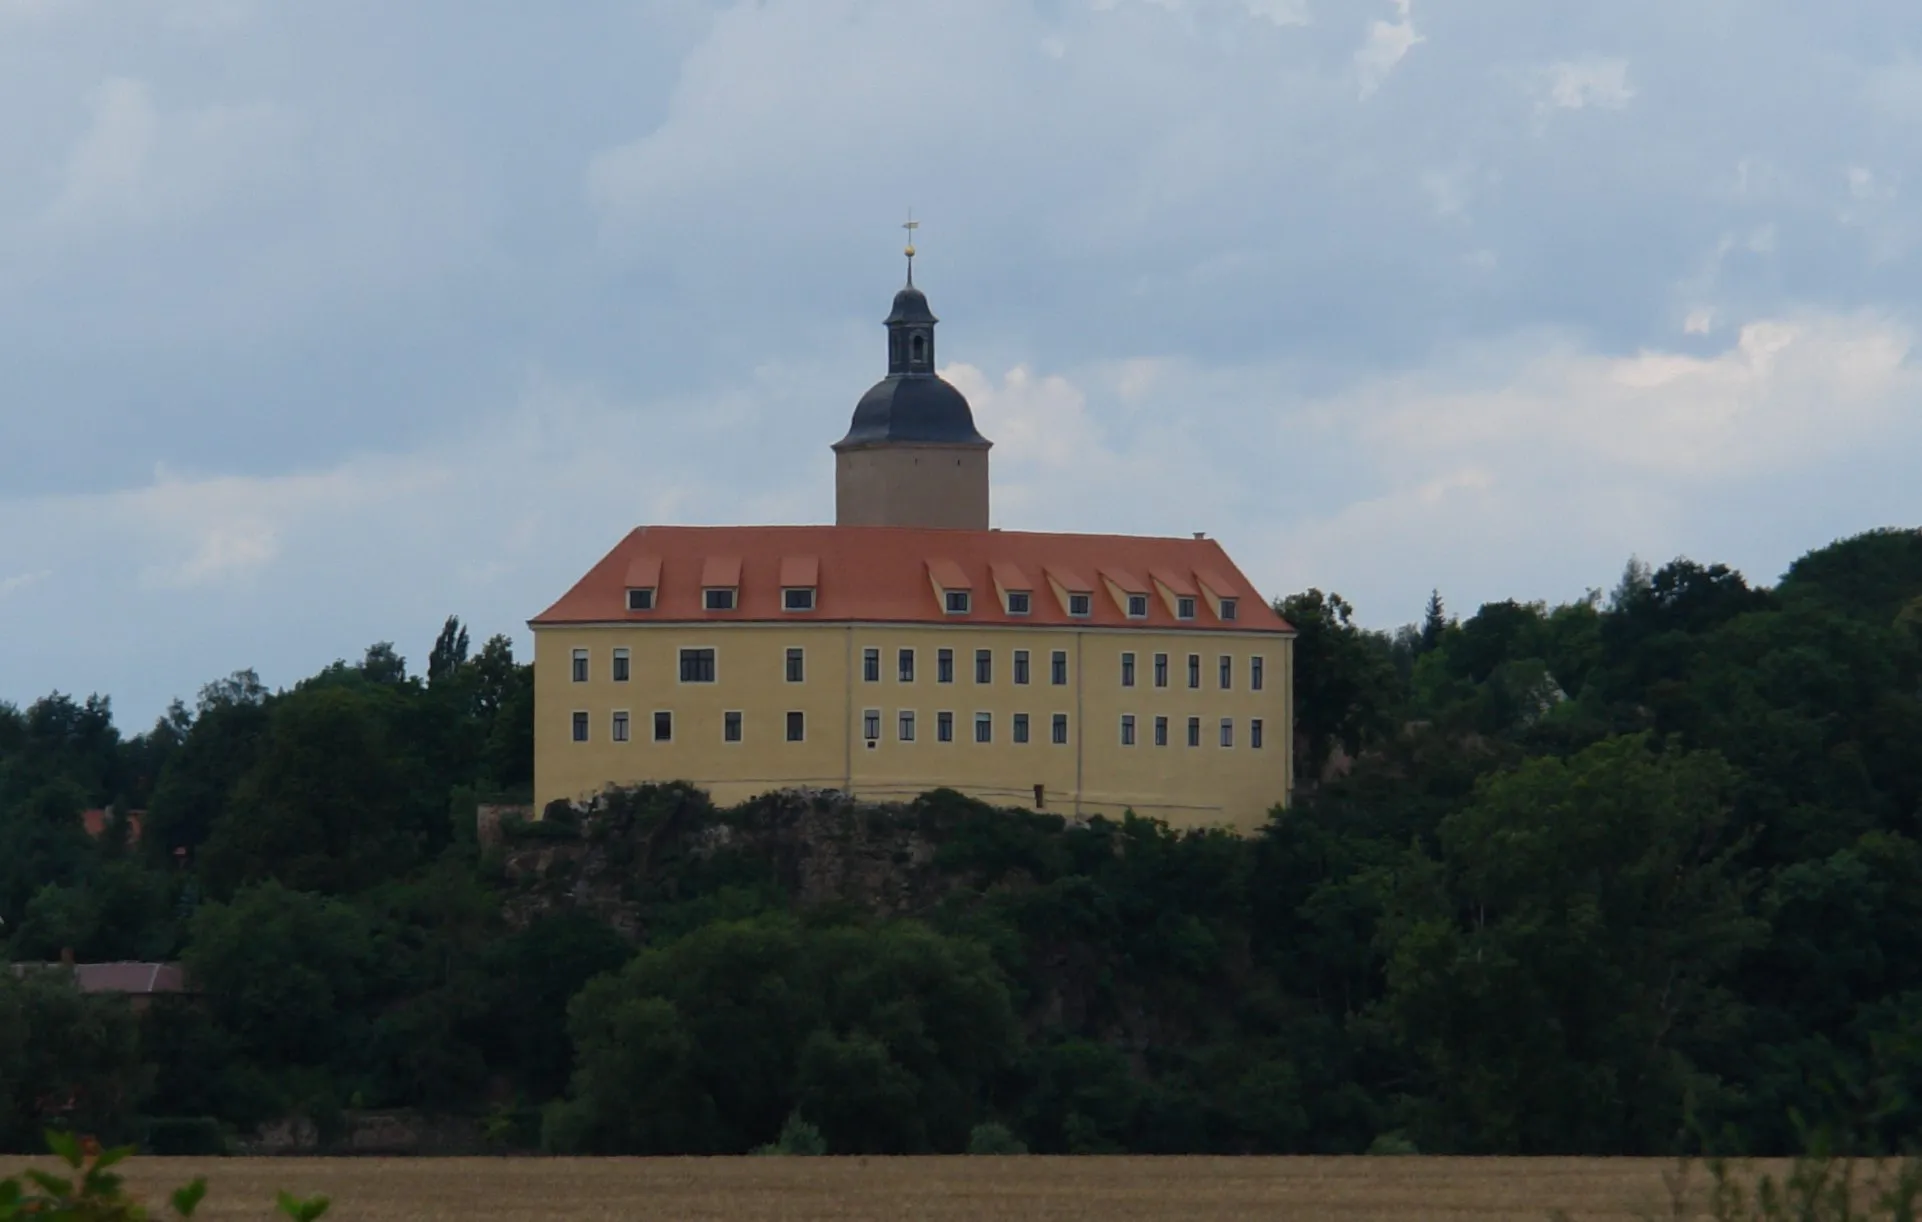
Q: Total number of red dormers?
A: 9